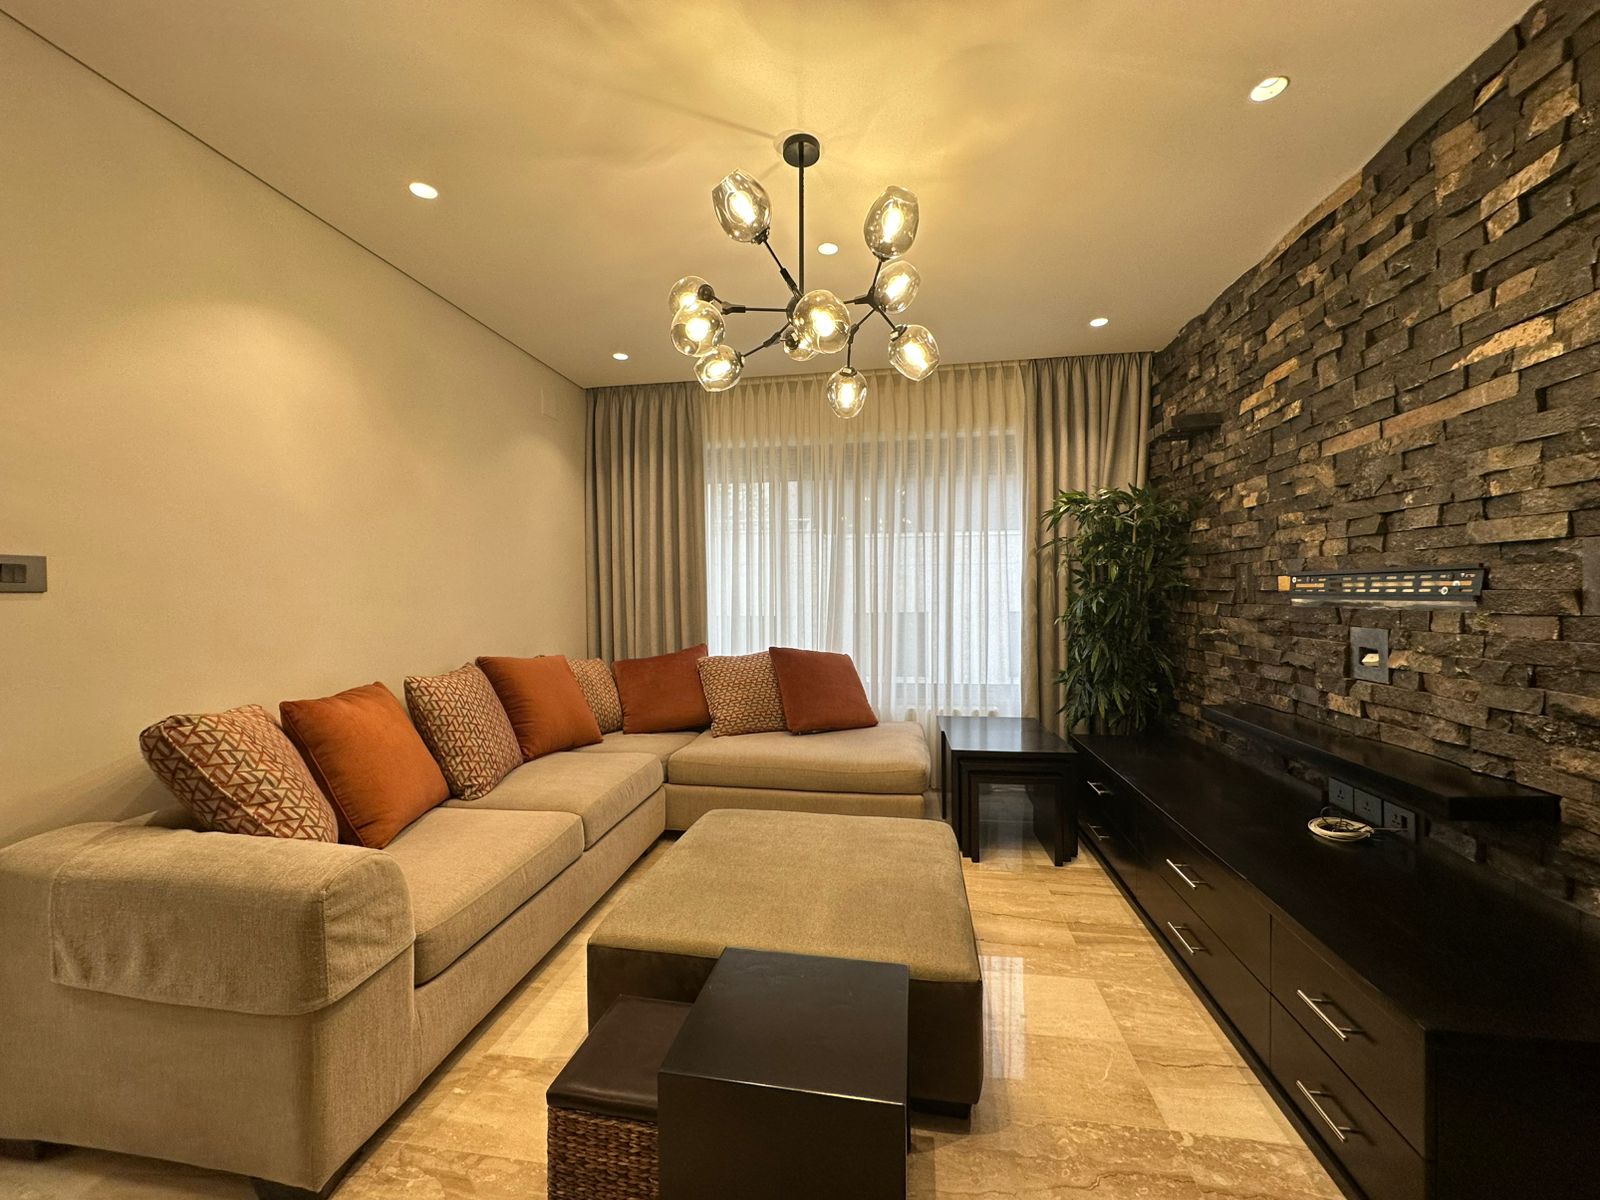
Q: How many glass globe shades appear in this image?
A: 10